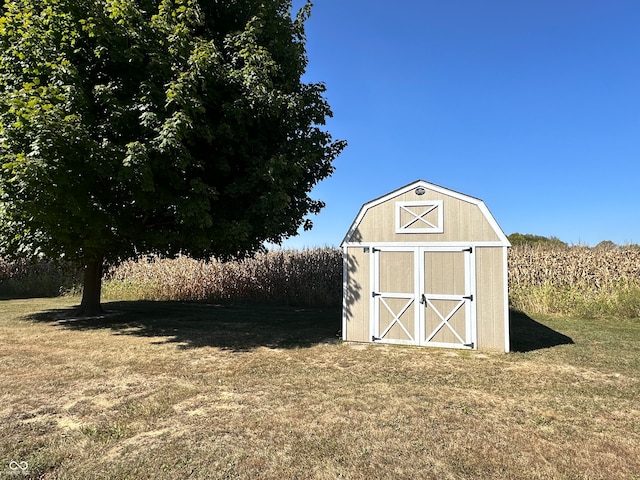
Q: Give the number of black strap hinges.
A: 6